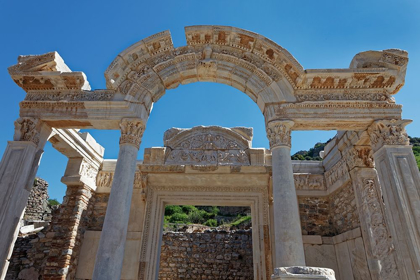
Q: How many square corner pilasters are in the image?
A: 2